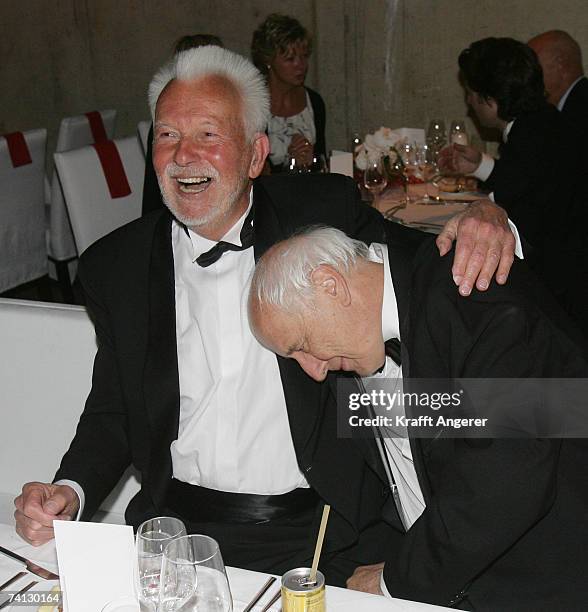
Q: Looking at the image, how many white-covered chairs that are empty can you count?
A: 3